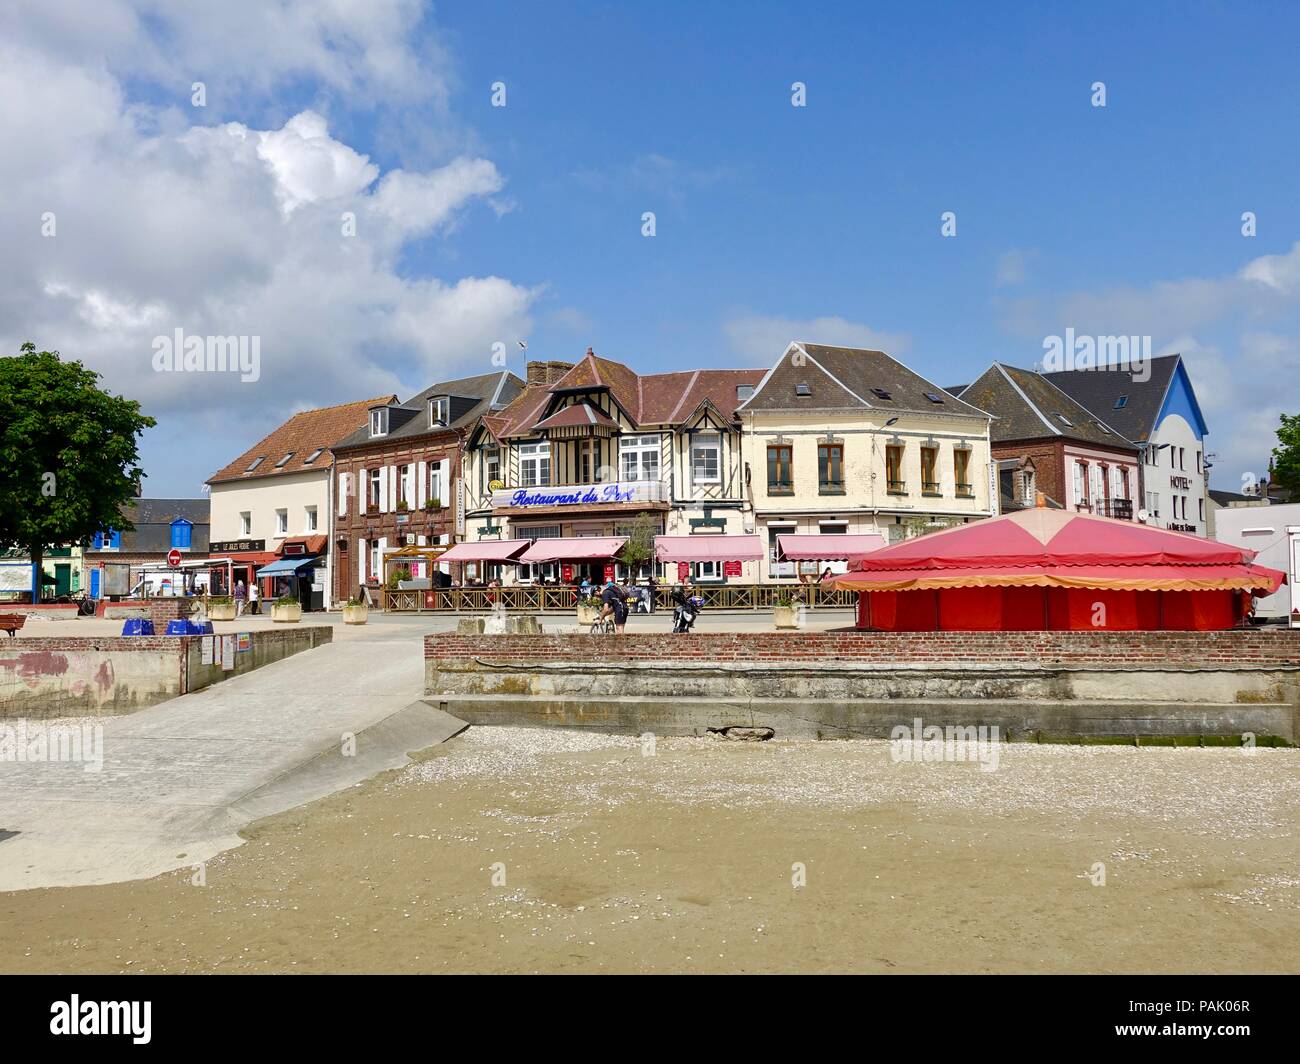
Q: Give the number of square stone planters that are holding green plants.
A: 5